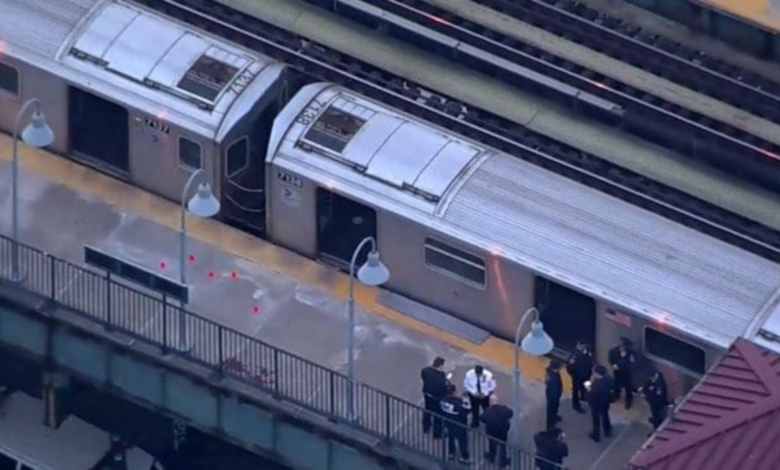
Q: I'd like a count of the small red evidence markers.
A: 5